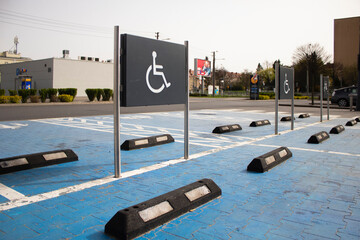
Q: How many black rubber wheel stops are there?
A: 12